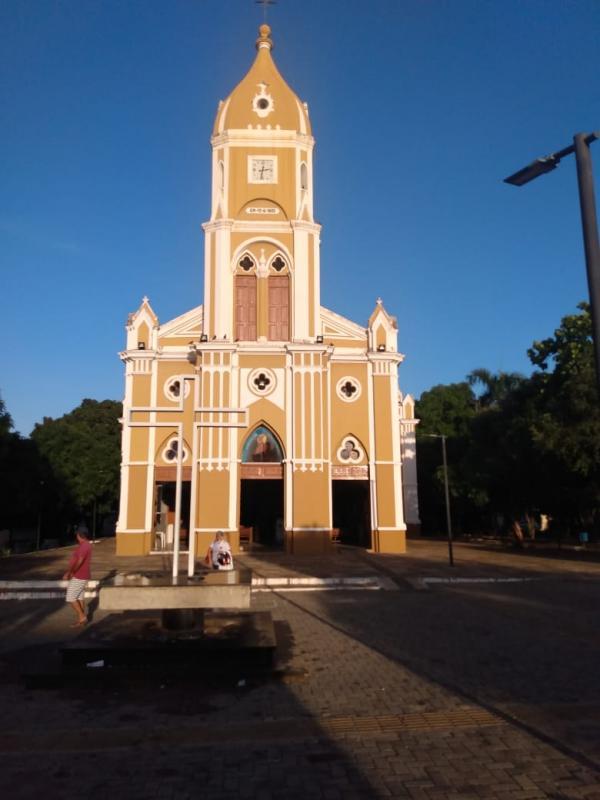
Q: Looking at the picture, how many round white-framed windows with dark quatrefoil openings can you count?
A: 3